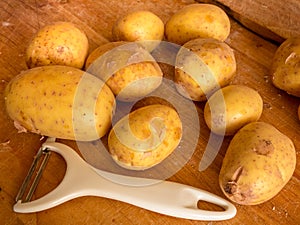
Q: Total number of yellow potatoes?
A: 10